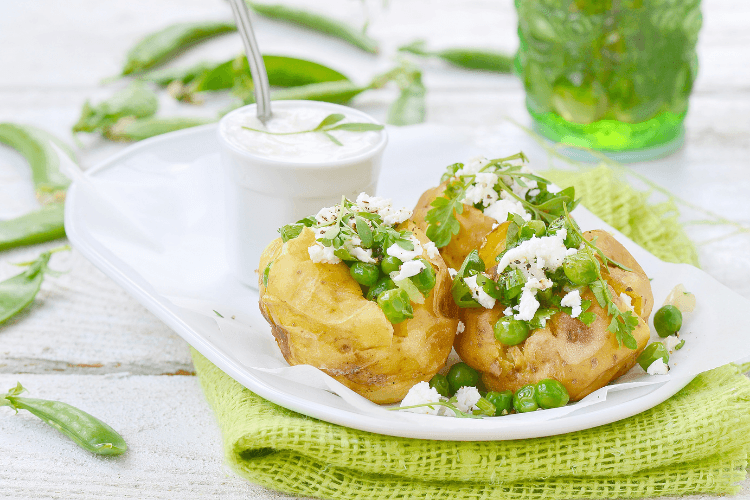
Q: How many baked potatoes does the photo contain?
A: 3